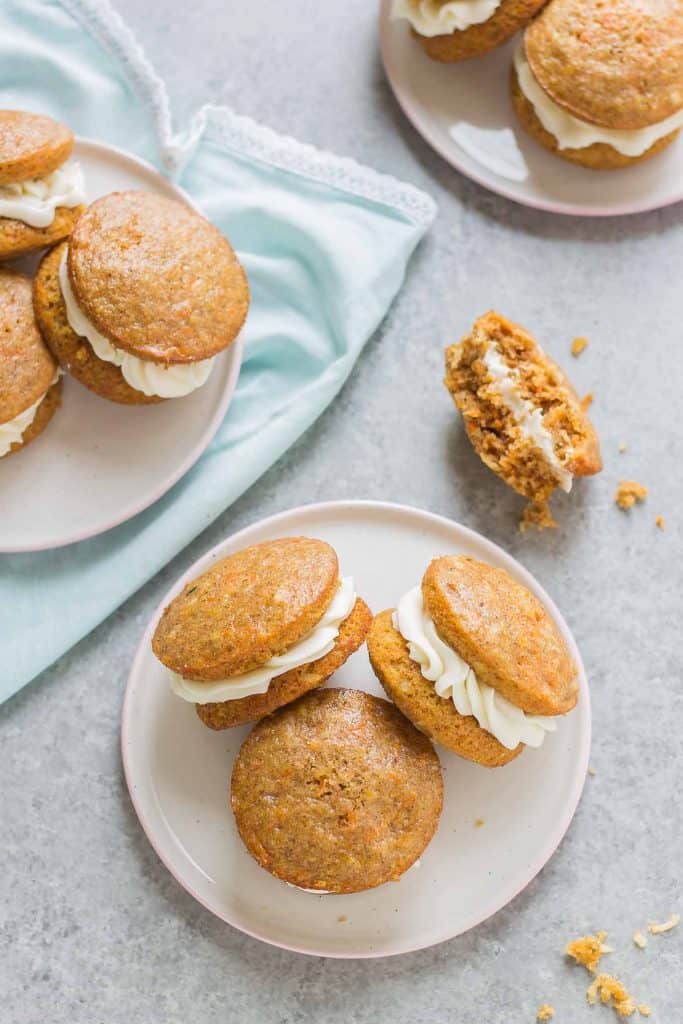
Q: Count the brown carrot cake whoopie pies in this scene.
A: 9